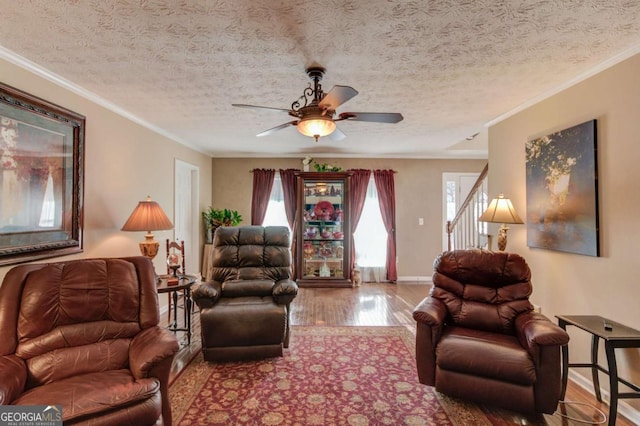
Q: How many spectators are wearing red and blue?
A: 0